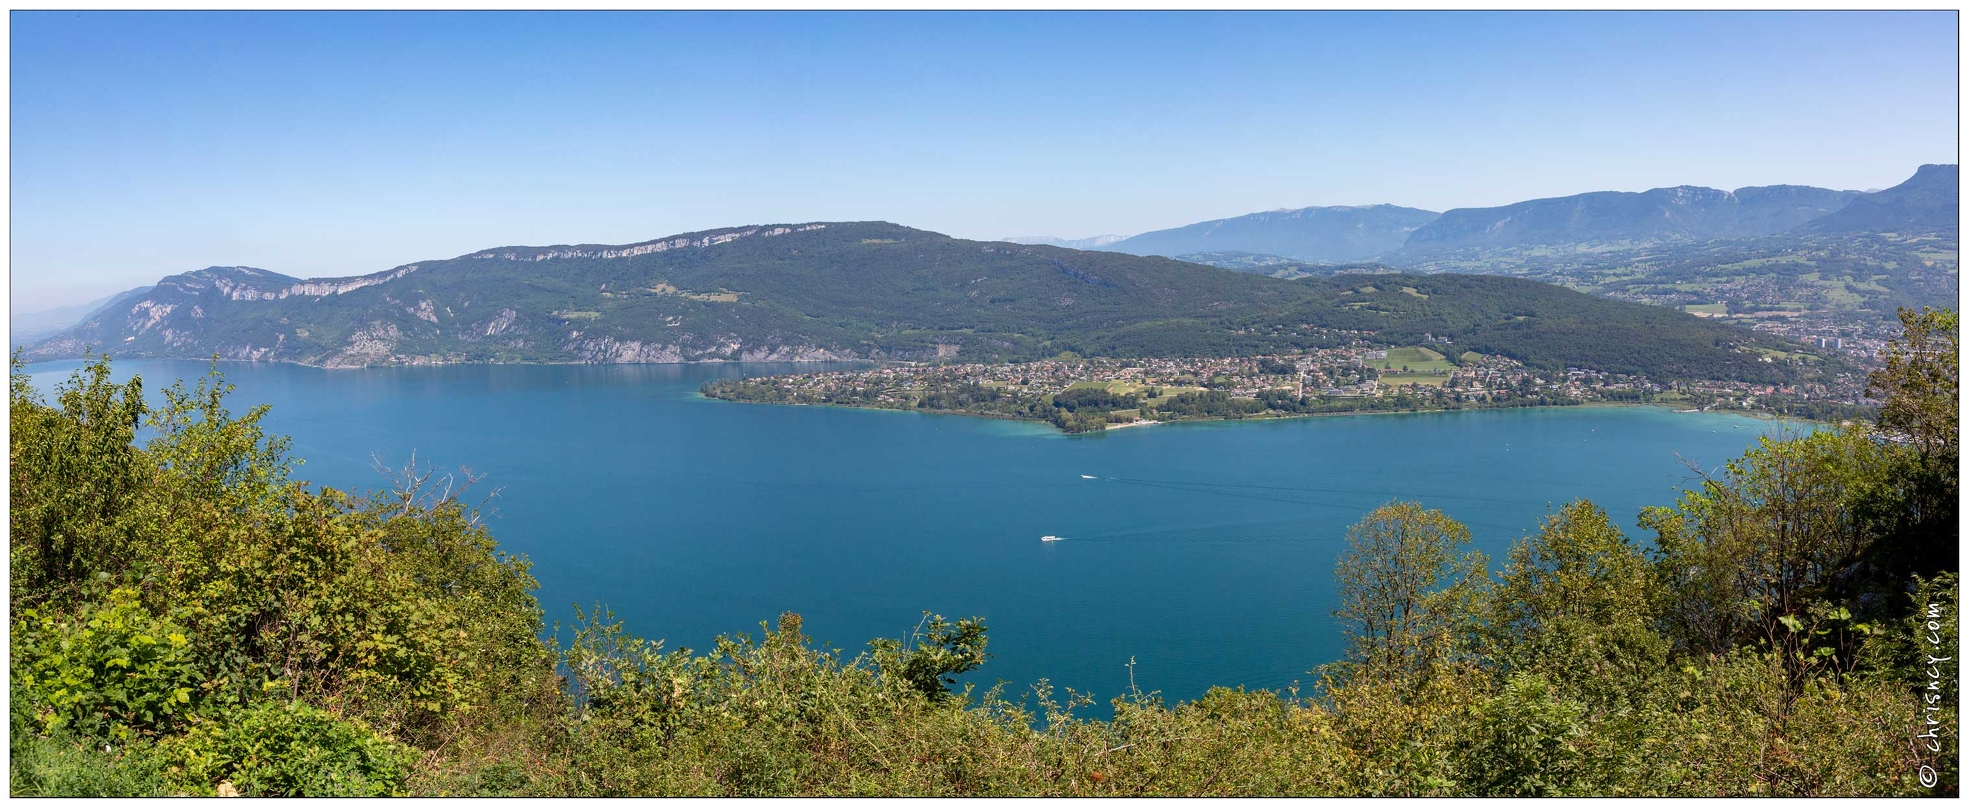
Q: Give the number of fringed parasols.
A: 0